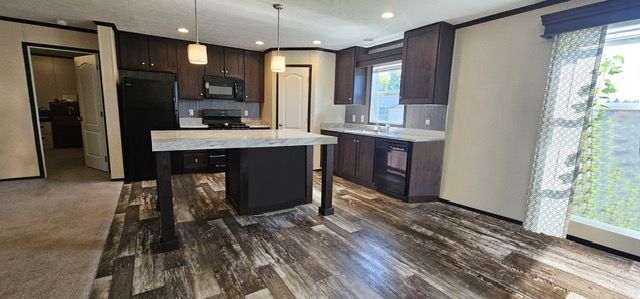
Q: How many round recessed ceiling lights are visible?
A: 4